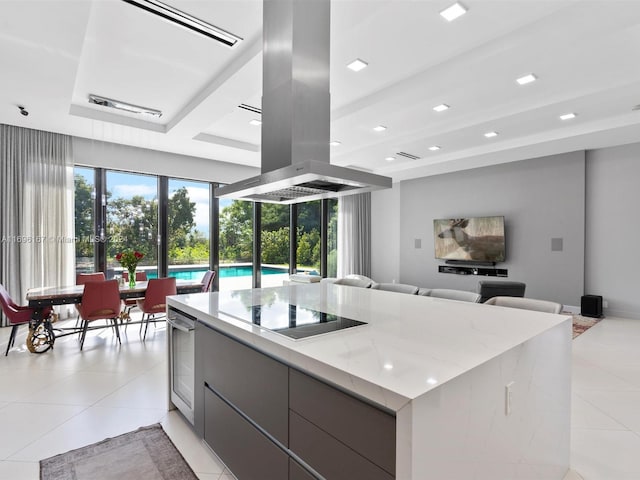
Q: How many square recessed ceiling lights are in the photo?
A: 11